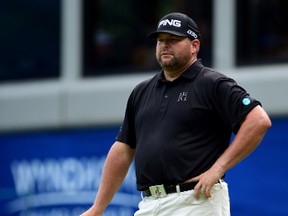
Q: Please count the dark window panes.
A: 3